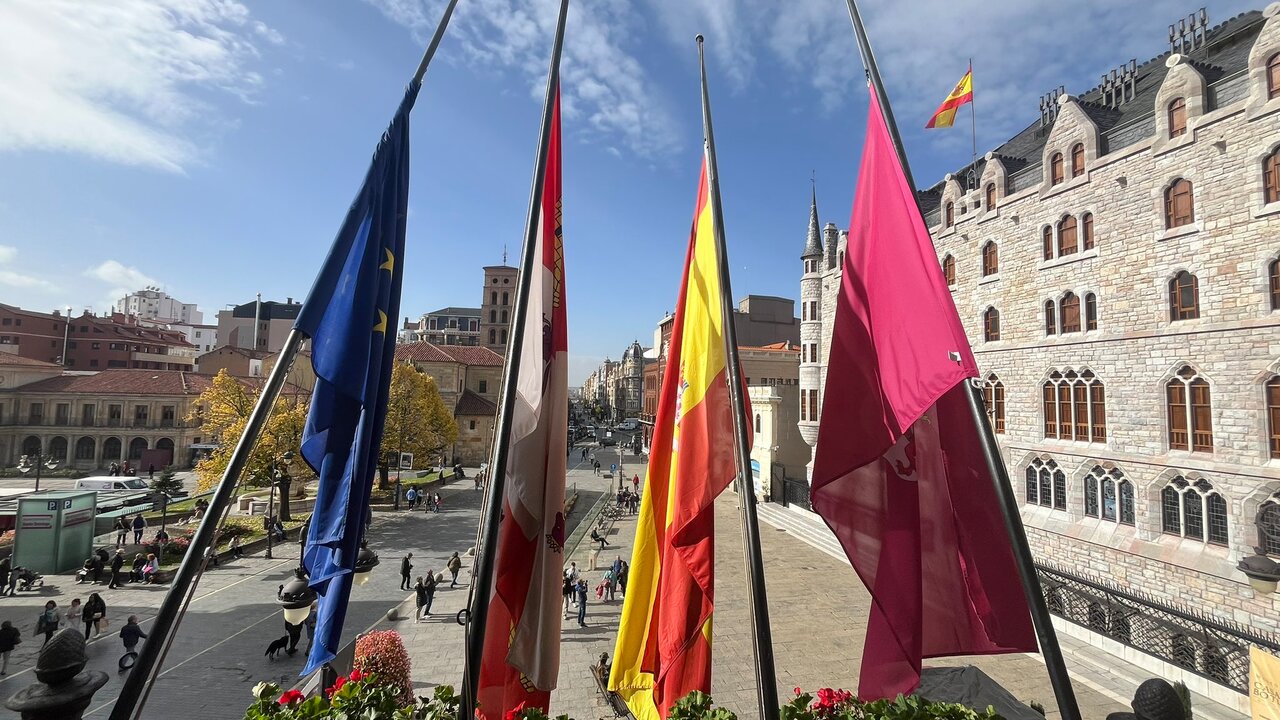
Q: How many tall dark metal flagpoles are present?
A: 4